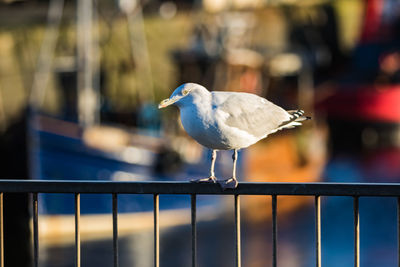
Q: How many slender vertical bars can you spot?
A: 11